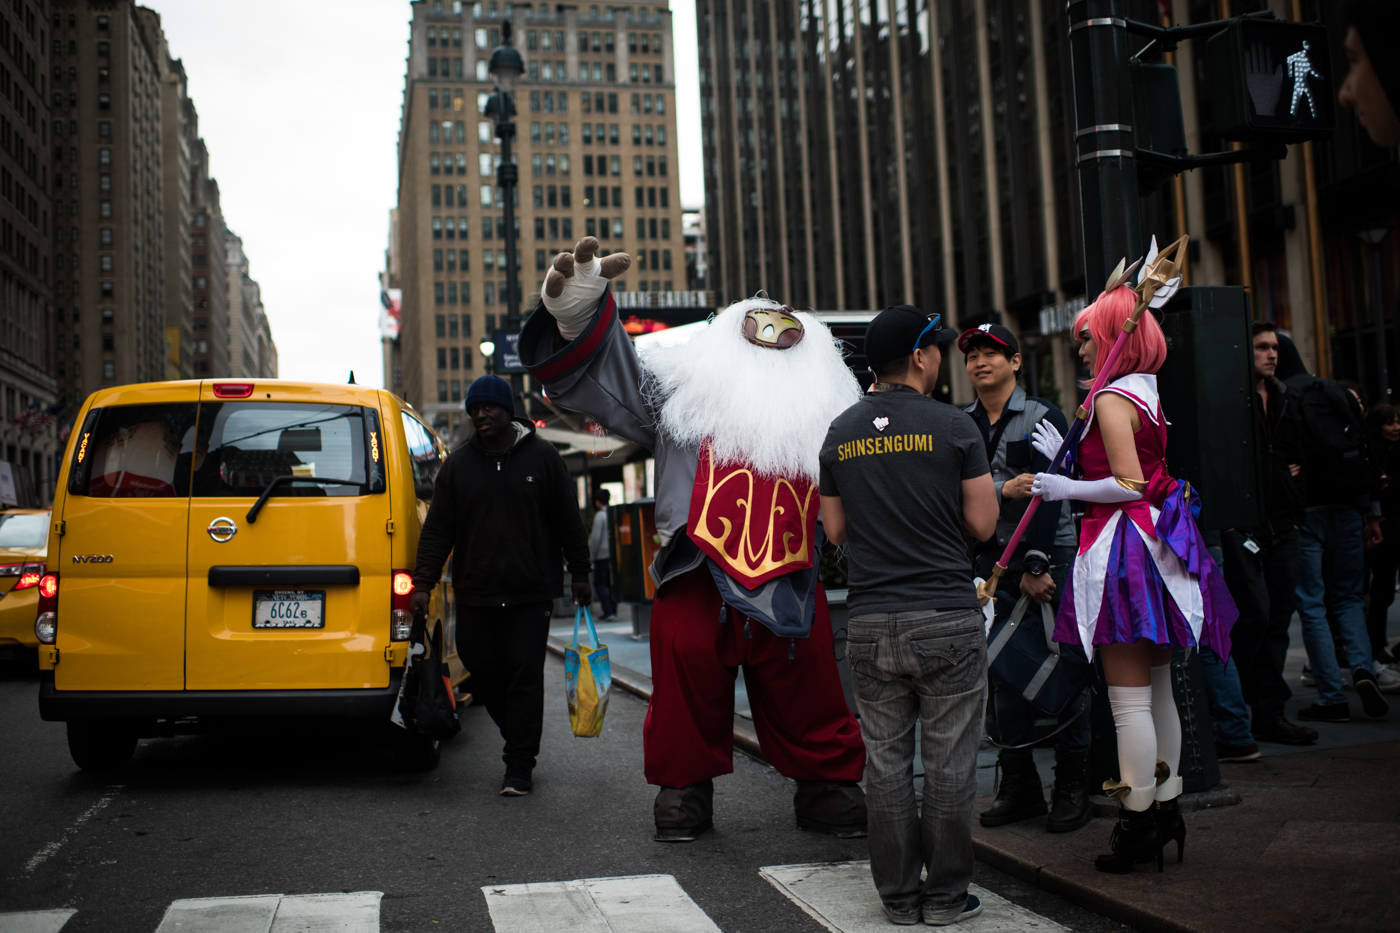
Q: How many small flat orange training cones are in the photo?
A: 0